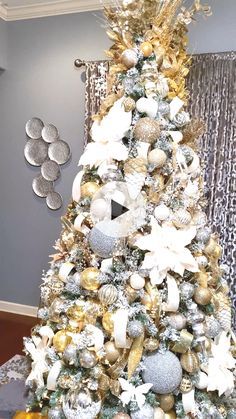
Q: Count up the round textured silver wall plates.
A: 7